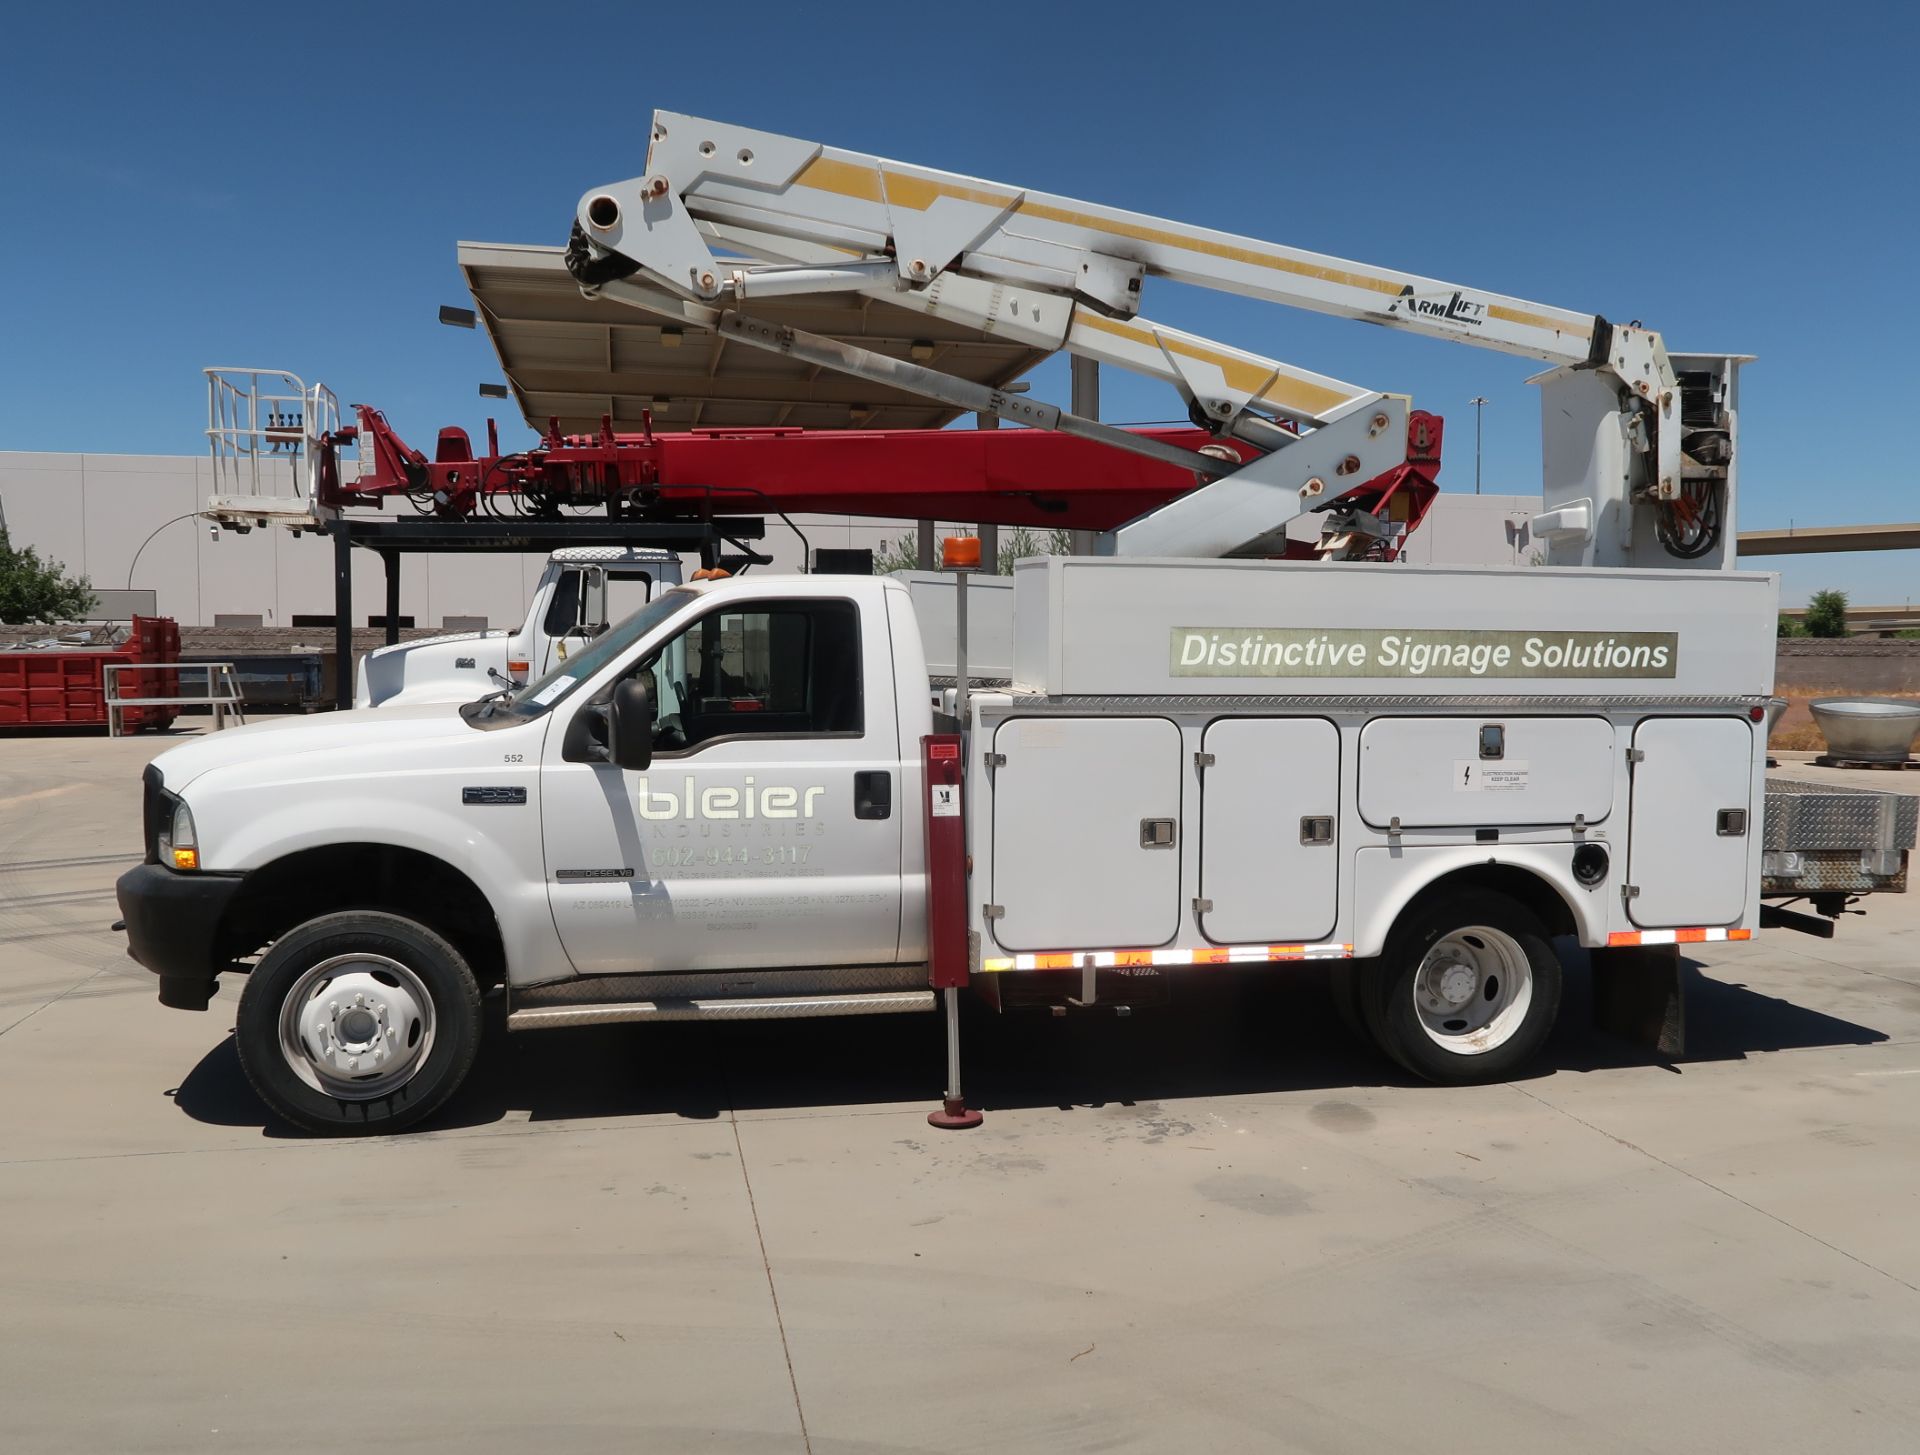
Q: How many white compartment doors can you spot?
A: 4